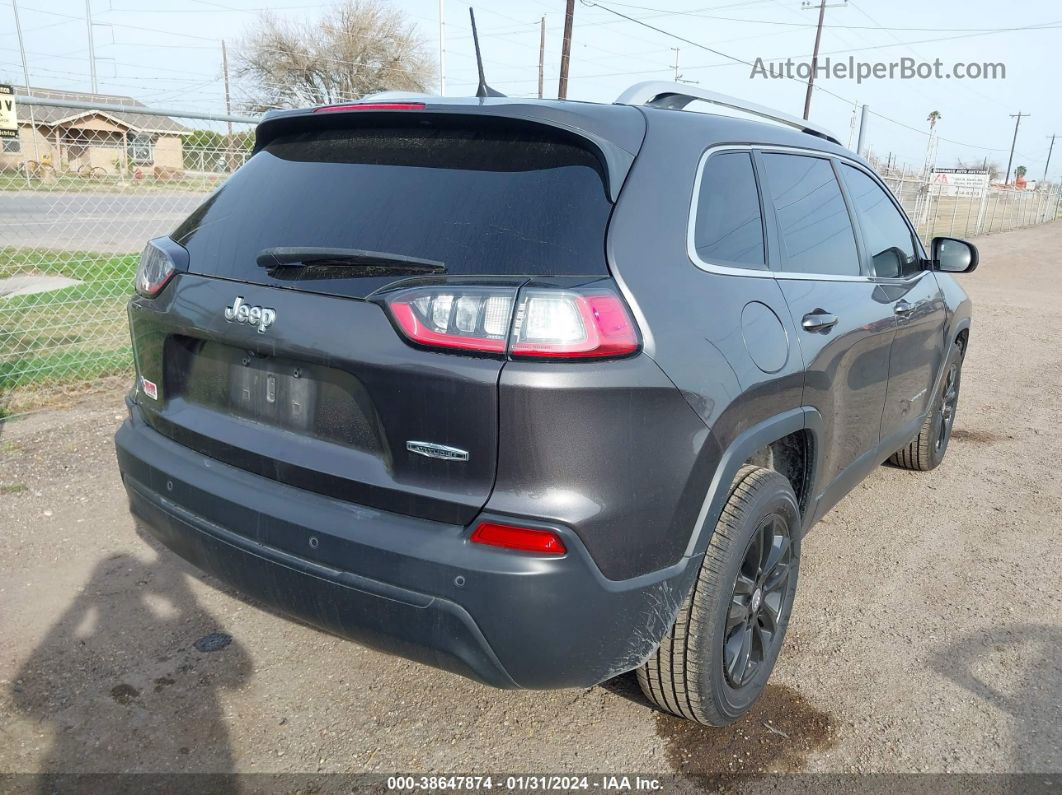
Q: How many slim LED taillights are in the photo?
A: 2